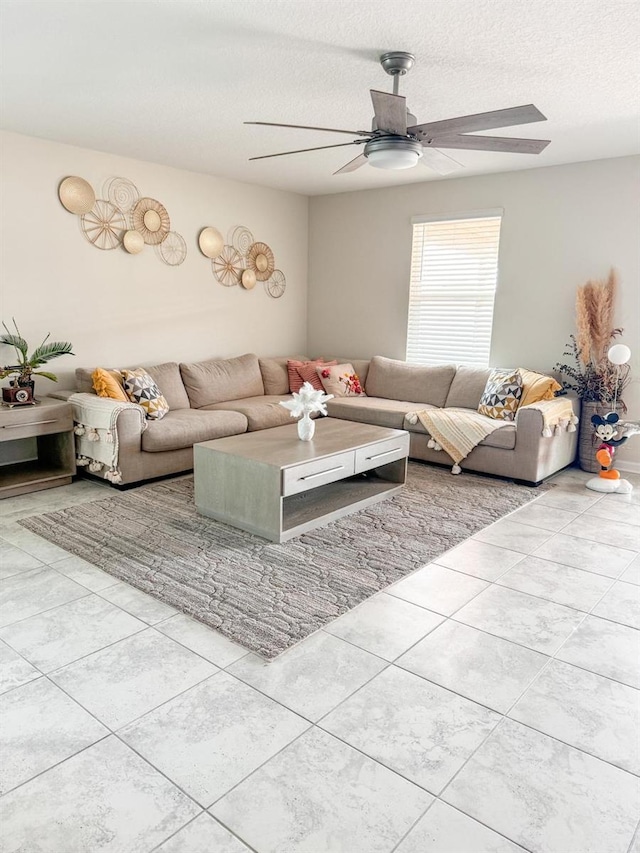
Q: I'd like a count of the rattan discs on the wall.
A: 12